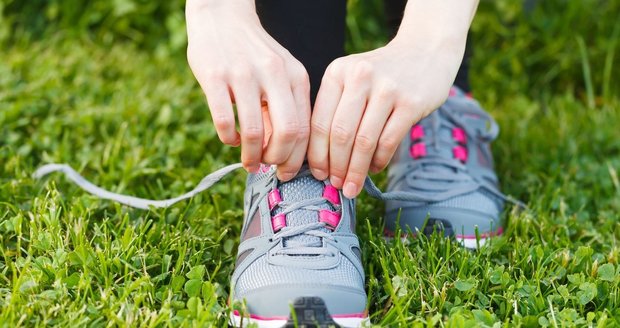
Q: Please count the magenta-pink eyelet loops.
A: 8